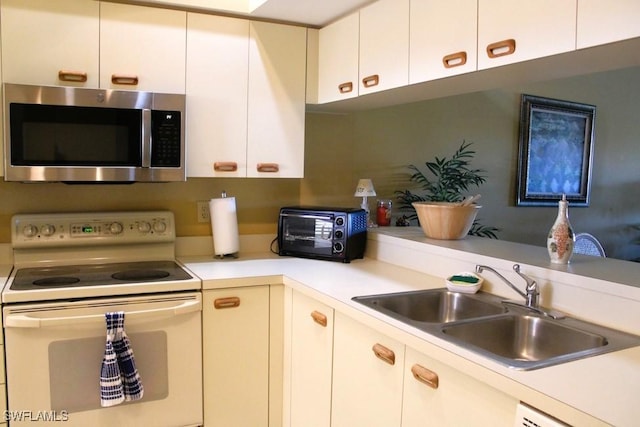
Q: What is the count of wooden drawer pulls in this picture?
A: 12